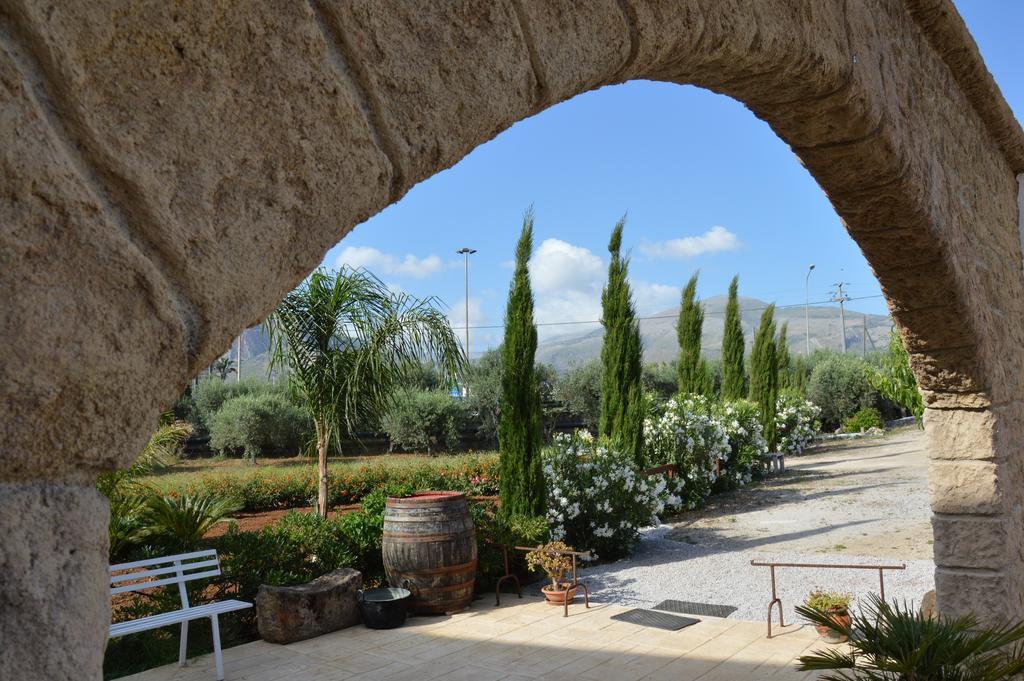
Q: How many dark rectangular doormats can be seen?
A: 2